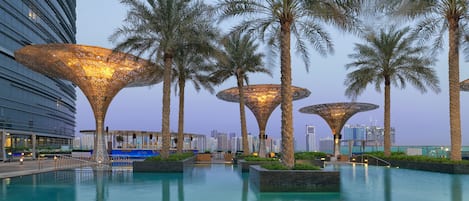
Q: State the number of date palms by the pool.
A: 6